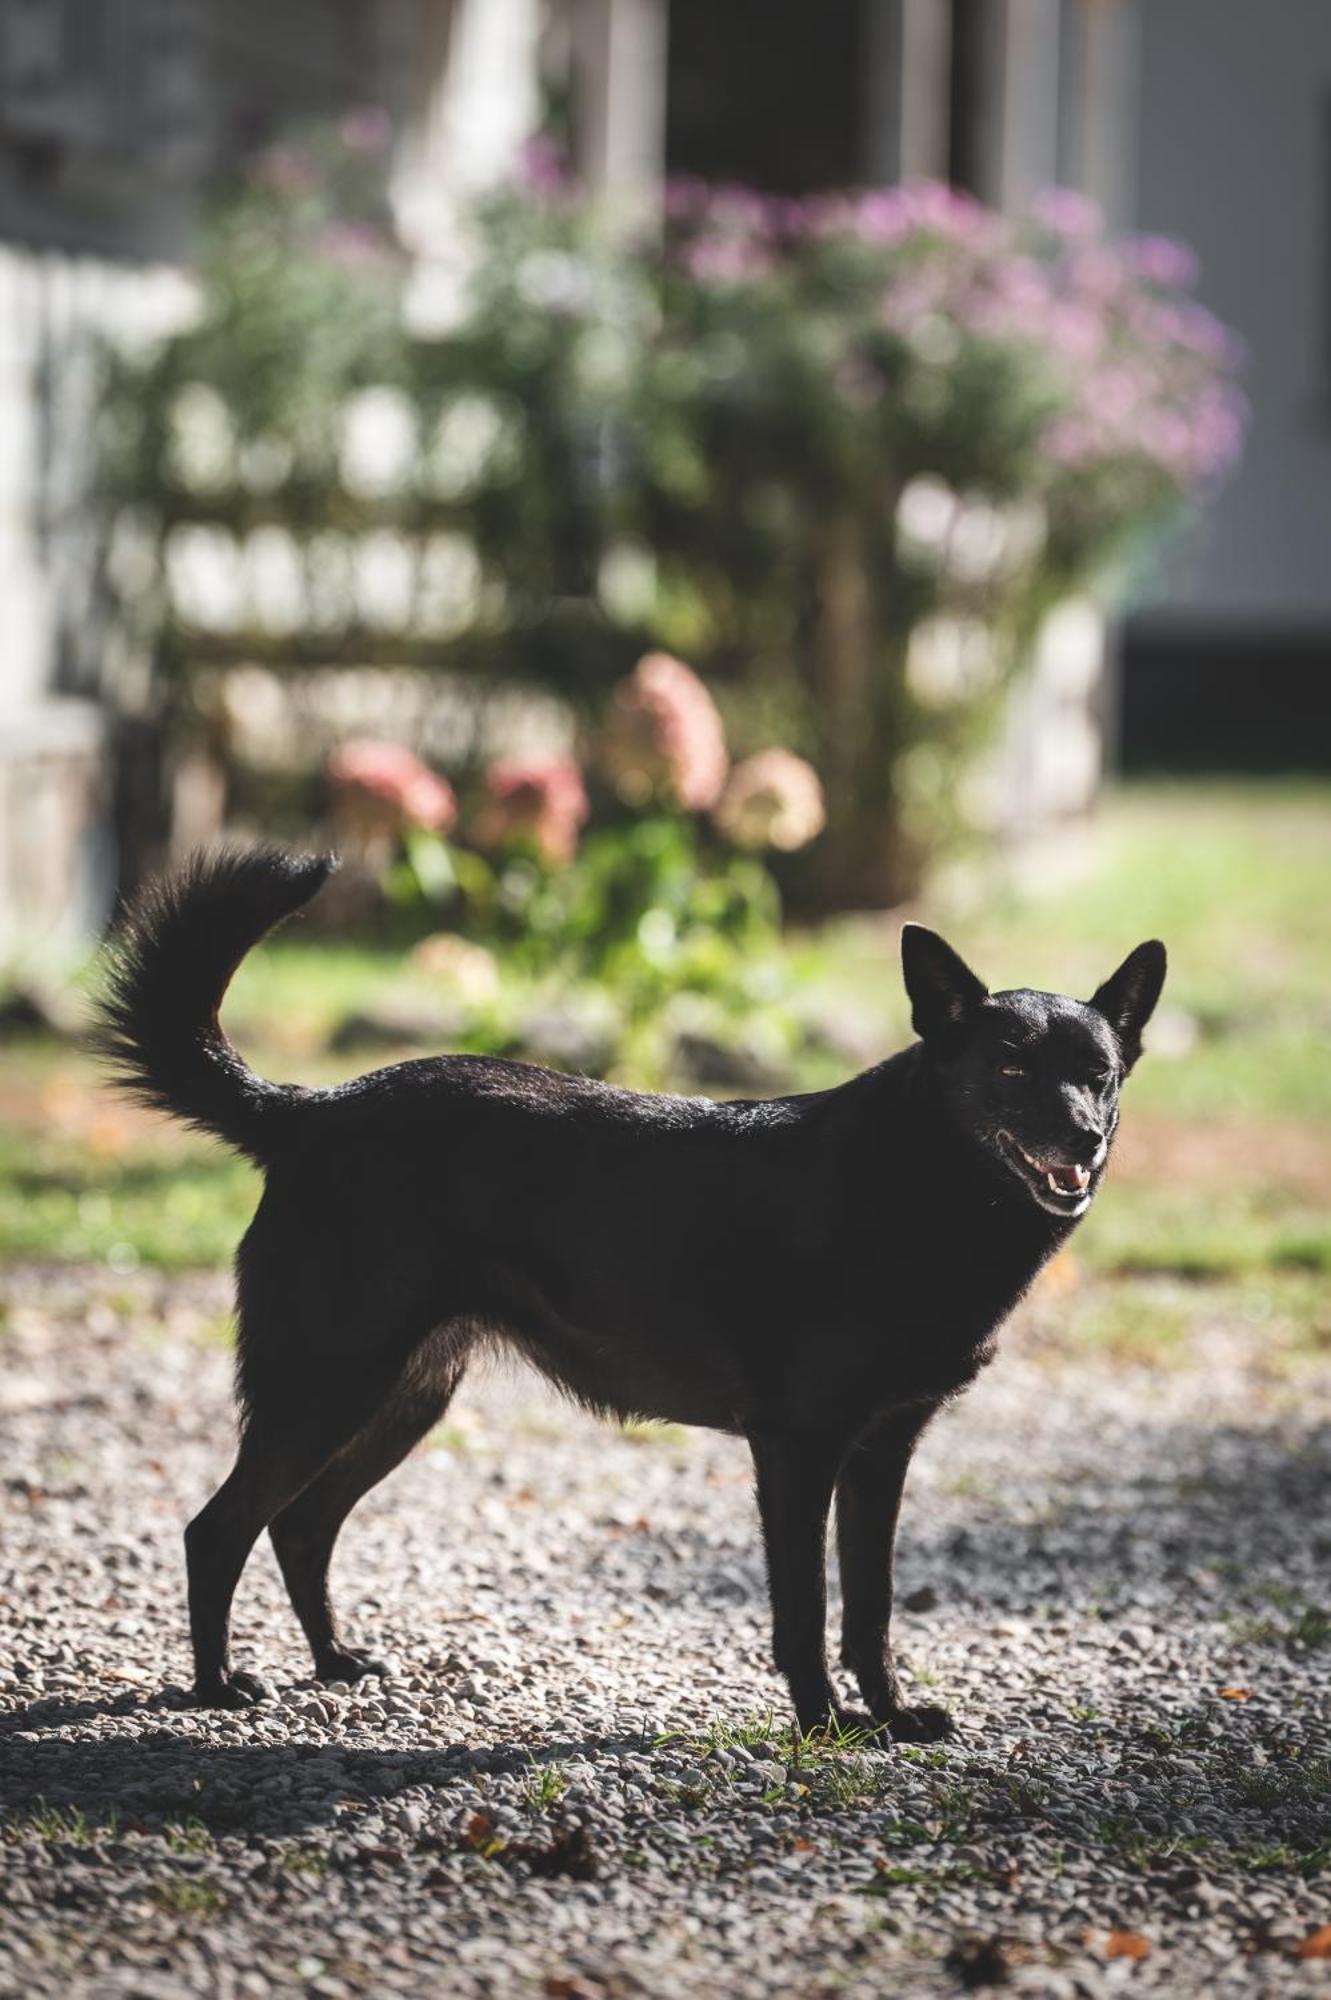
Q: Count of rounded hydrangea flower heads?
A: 4